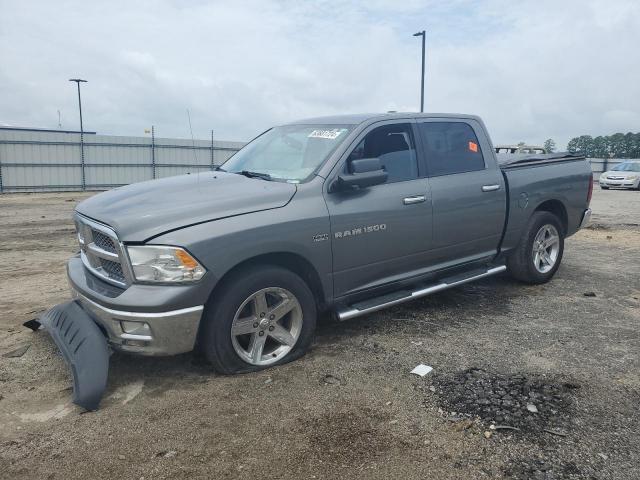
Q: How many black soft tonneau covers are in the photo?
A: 1